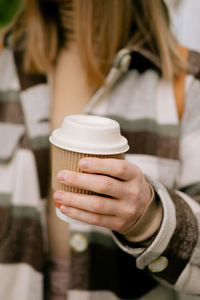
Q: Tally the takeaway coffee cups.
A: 1